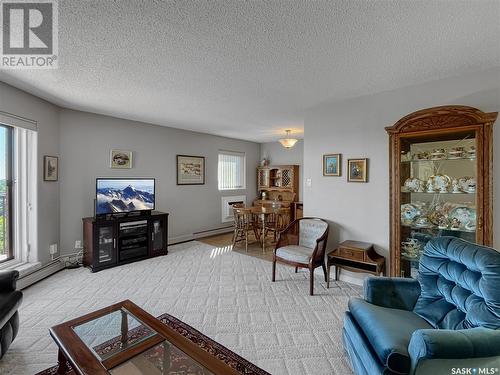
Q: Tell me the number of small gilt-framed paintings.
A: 2